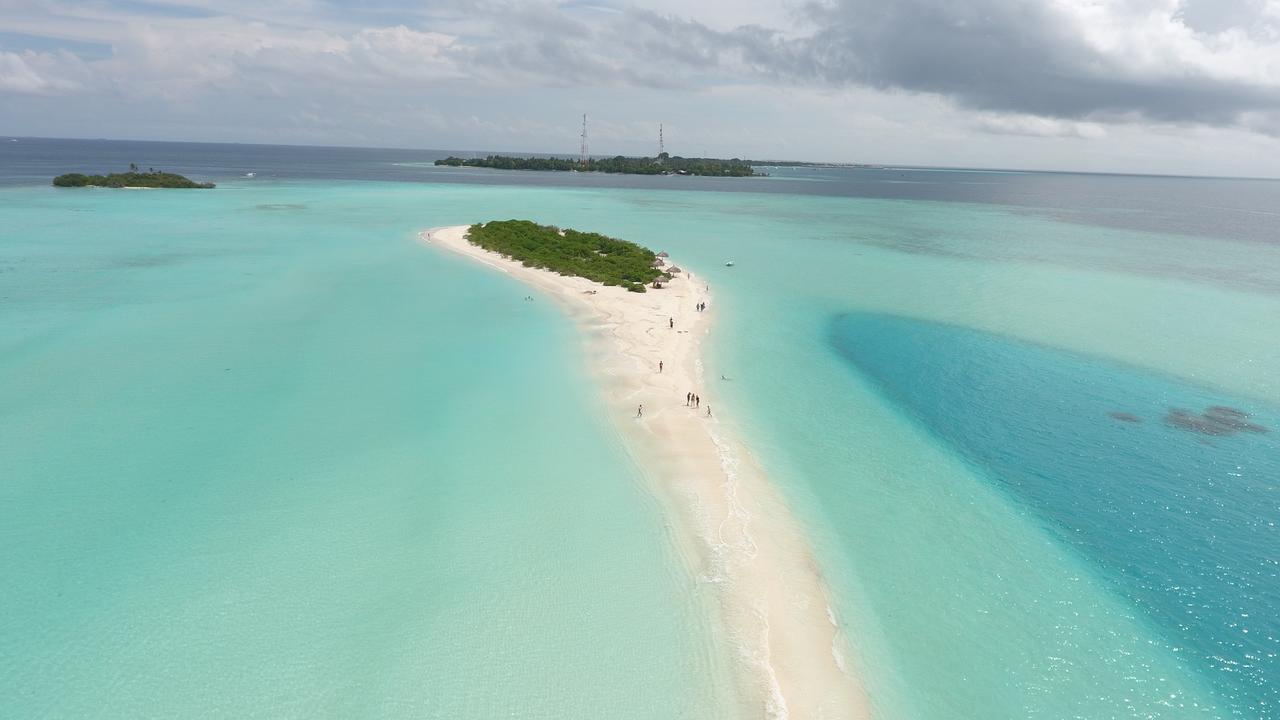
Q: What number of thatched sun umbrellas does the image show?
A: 4